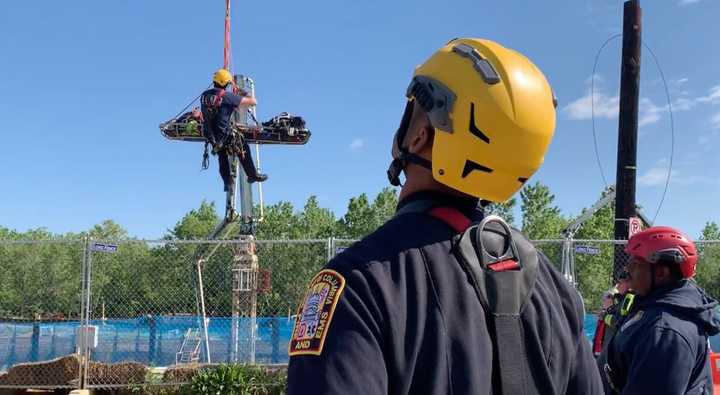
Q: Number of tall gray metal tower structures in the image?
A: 1